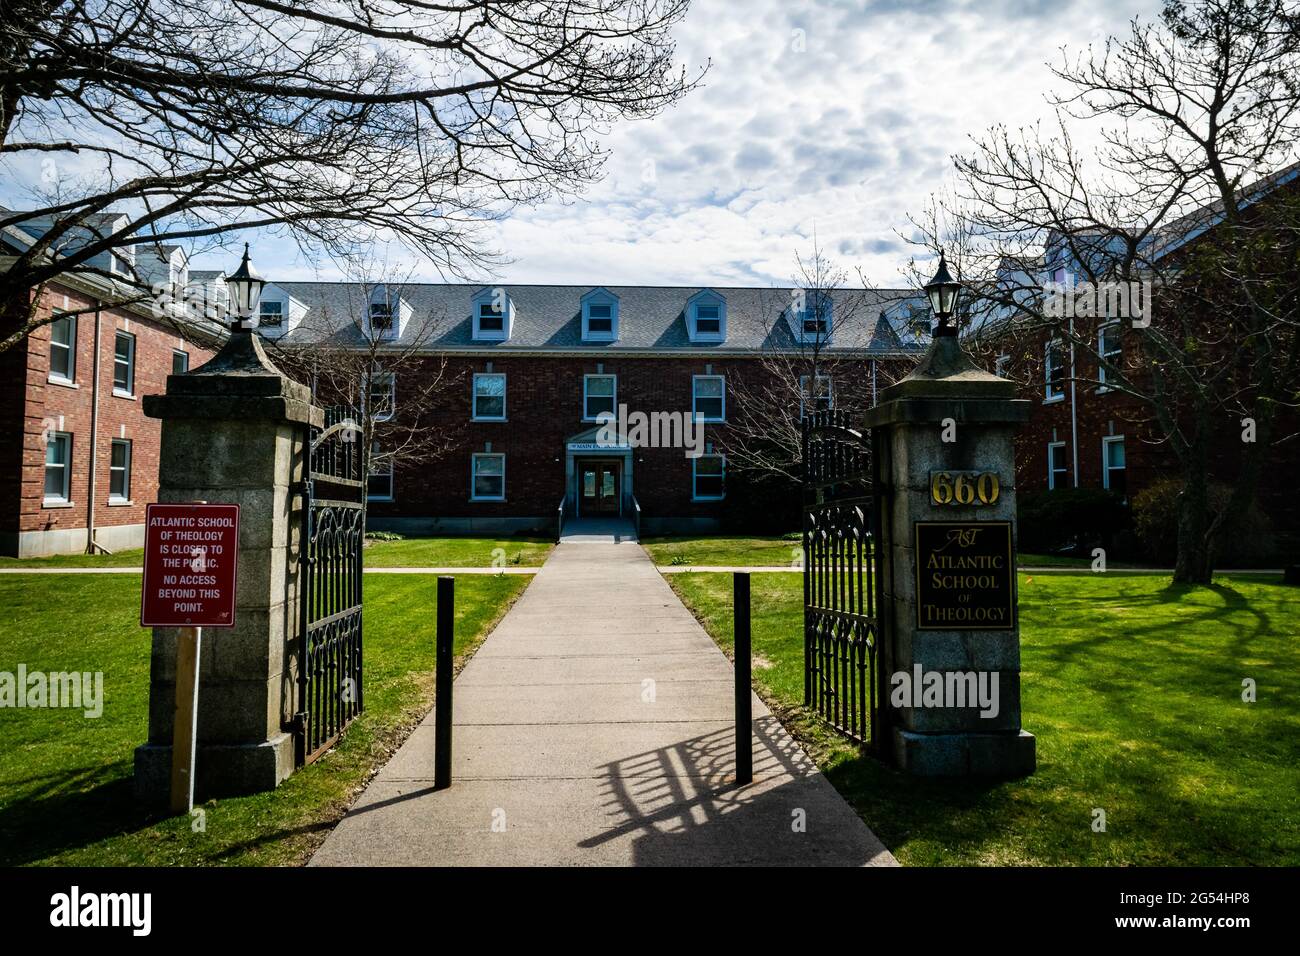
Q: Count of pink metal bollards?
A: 0